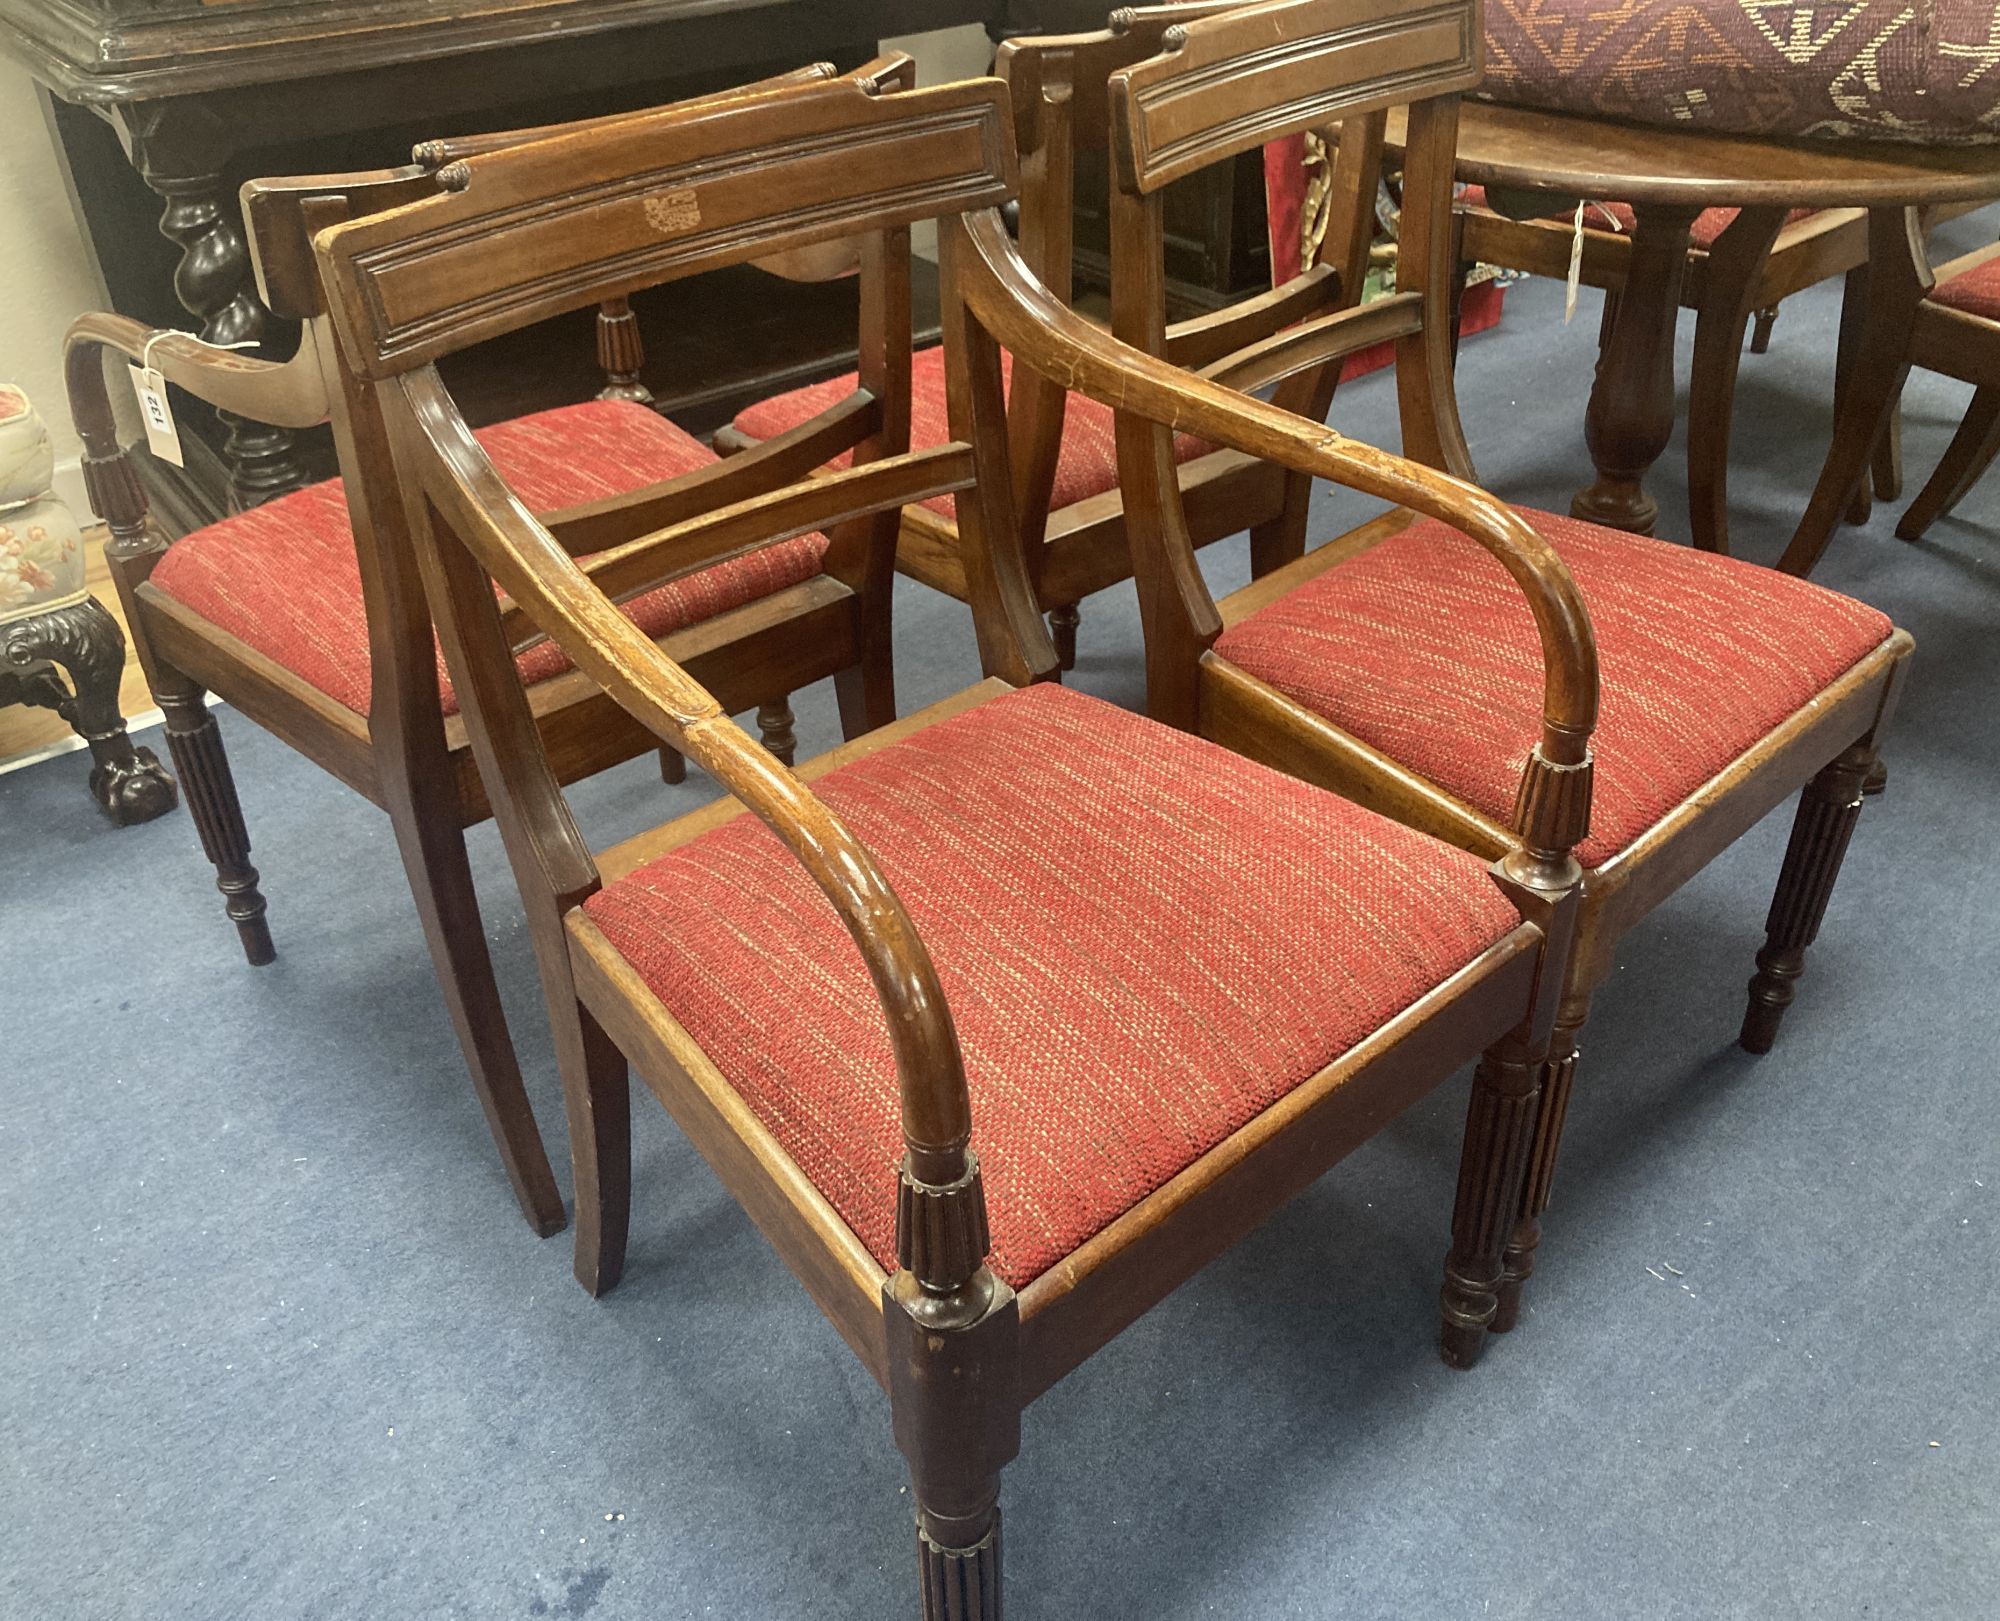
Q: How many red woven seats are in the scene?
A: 6